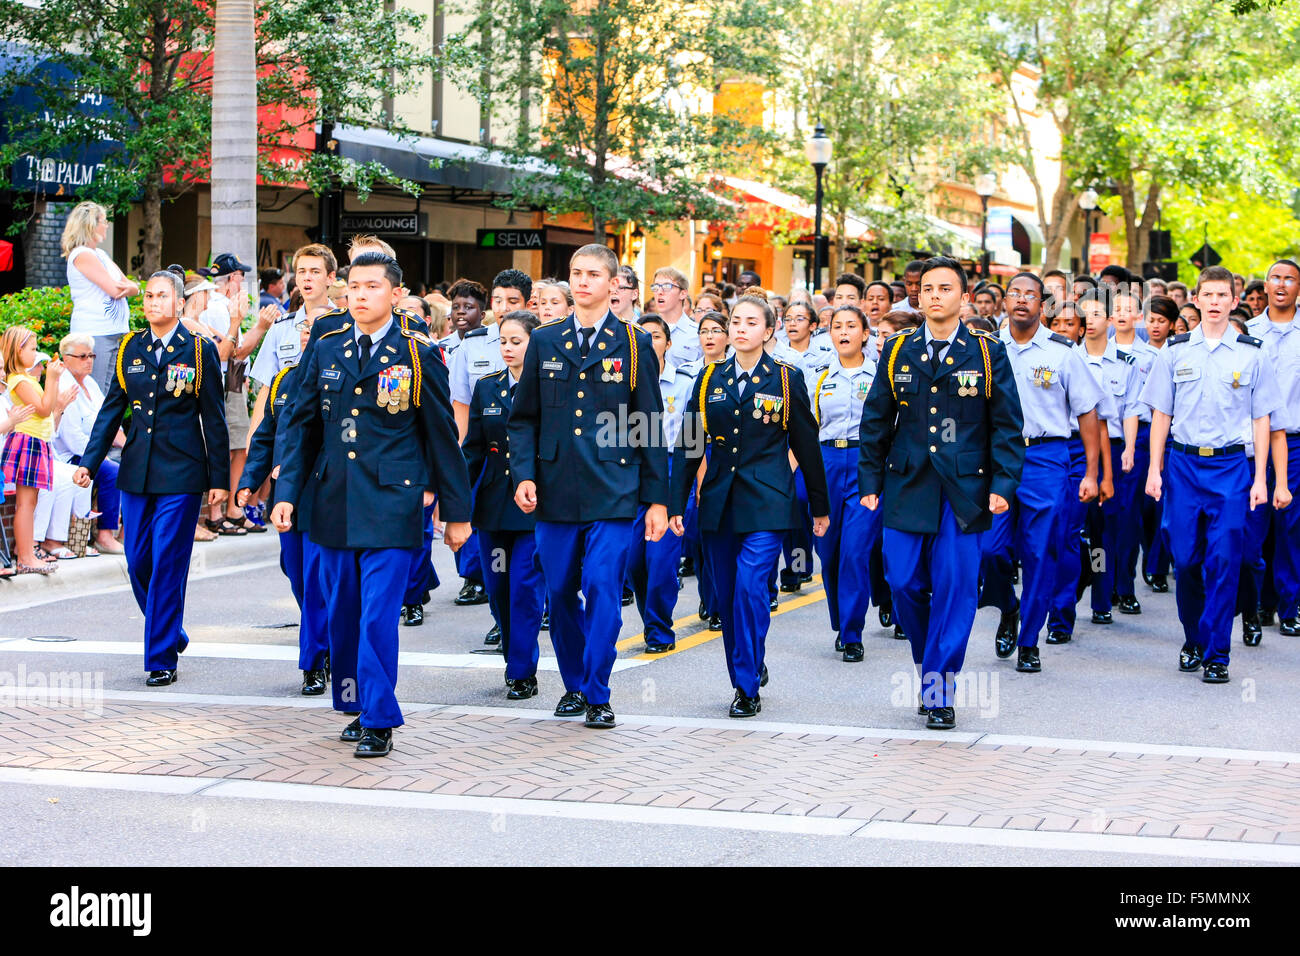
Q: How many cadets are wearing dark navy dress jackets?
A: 8